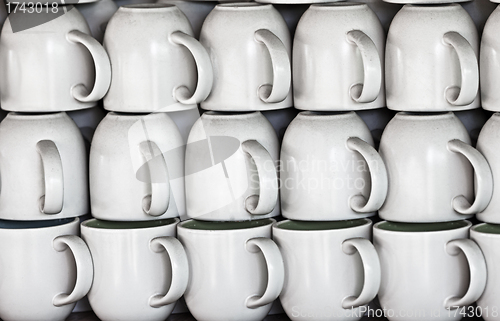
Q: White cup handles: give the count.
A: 15